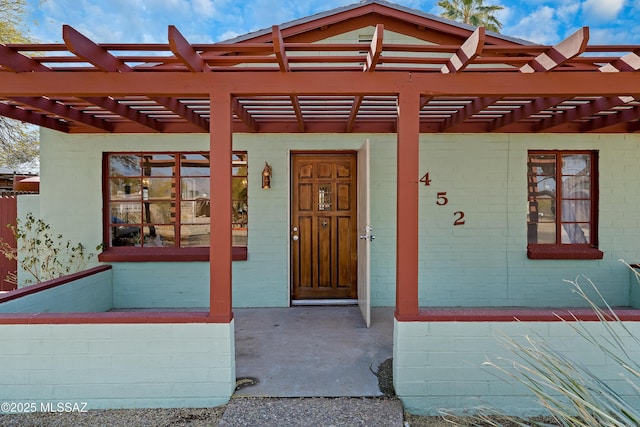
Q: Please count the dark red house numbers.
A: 3